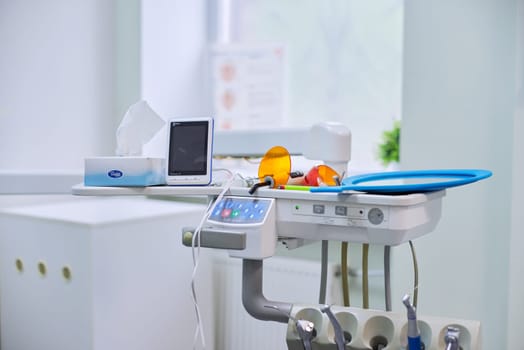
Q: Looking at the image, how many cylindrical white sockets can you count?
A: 5